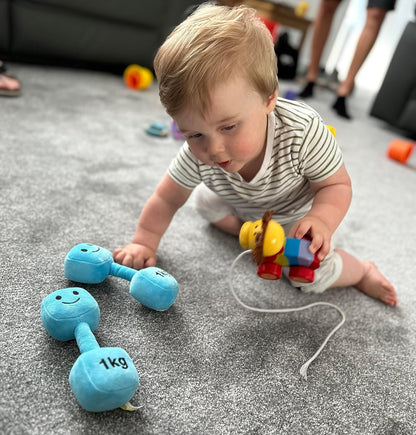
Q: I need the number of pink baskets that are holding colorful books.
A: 0